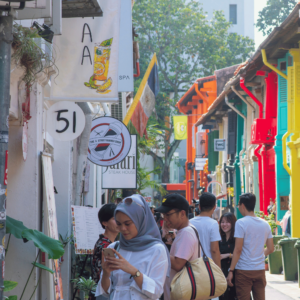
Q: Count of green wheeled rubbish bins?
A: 3